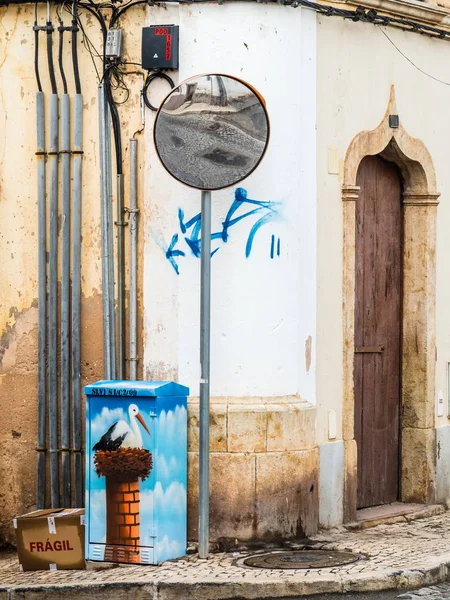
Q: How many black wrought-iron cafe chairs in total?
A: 0